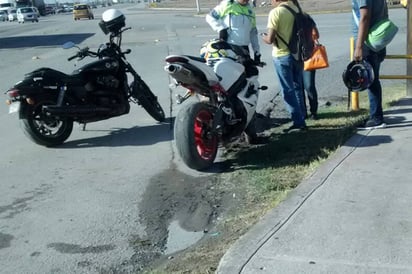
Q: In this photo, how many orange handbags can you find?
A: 1